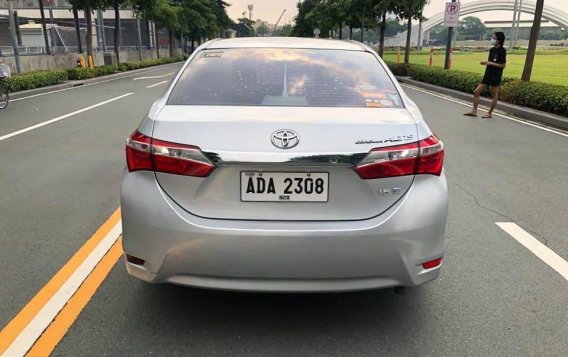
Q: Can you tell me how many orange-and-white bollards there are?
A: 3